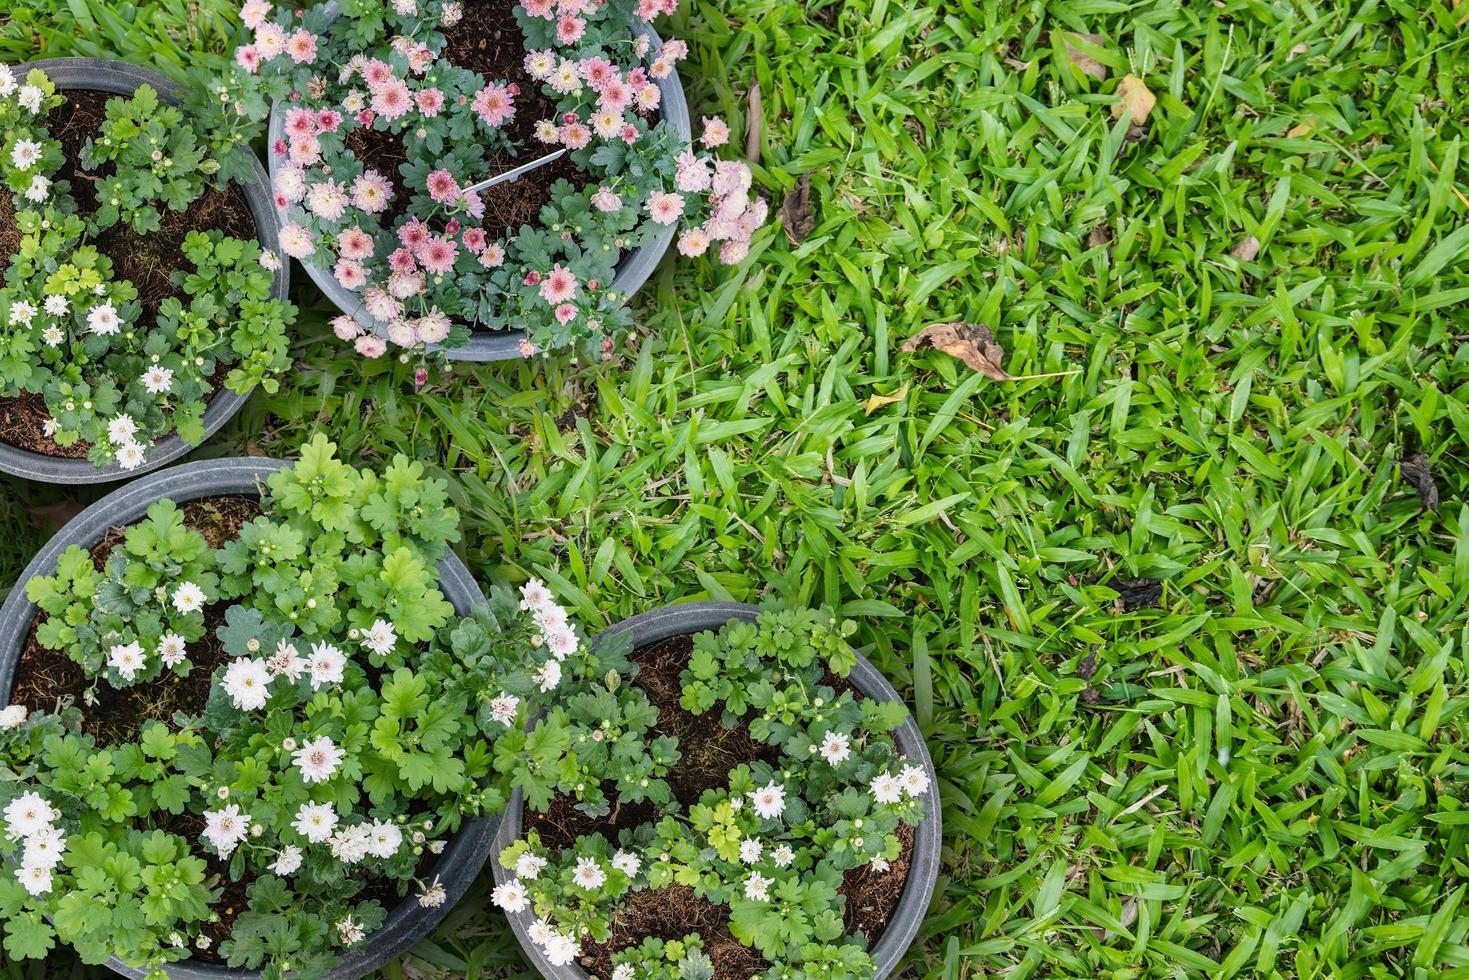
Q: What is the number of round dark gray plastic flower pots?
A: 4